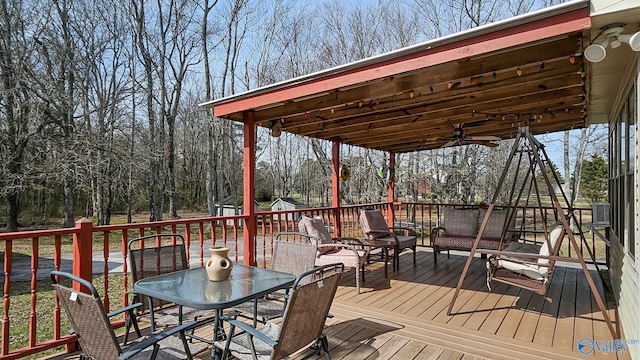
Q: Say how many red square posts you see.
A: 4